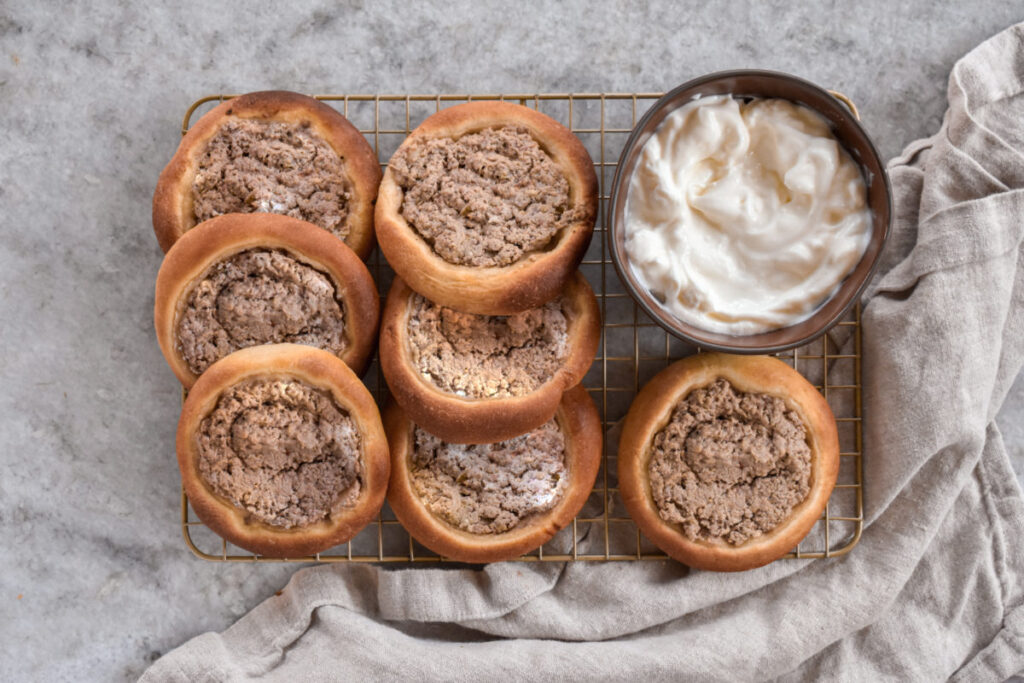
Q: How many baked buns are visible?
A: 7